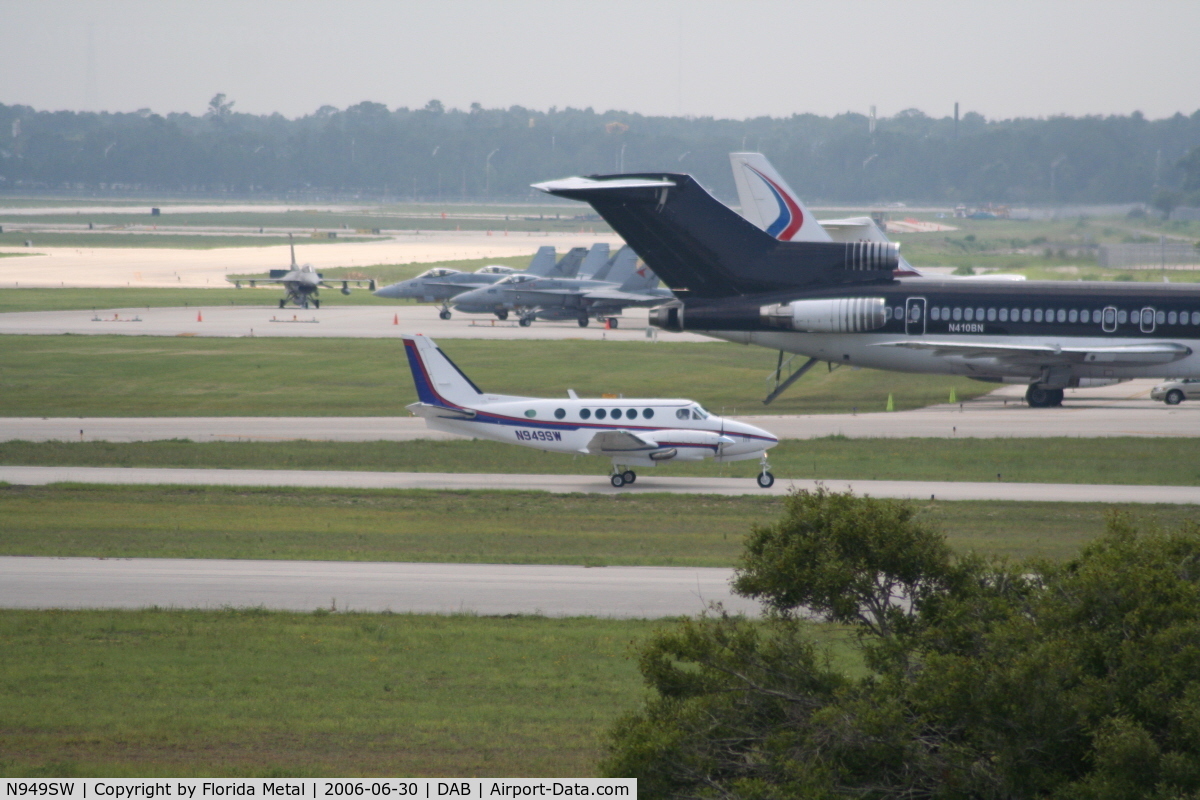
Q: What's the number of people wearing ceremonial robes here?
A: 0